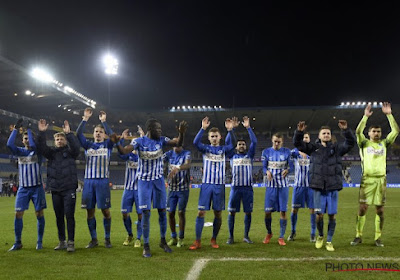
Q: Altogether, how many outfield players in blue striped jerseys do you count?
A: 9